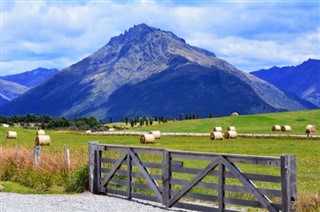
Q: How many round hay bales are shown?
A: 13